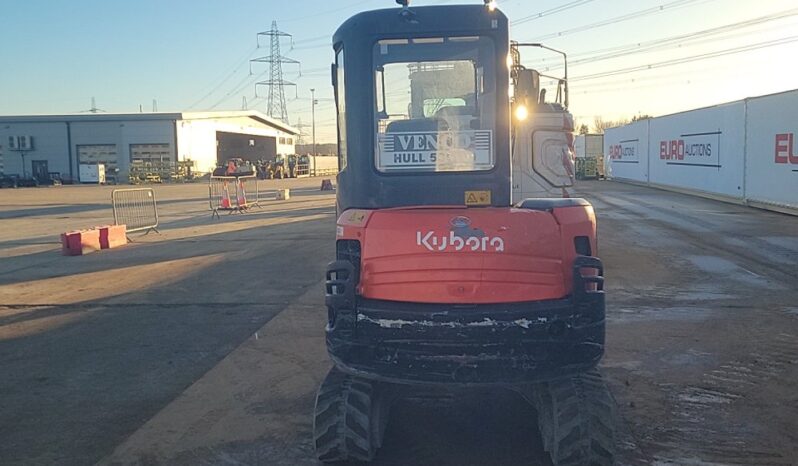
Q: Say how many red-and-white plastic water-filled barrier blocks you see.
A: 2